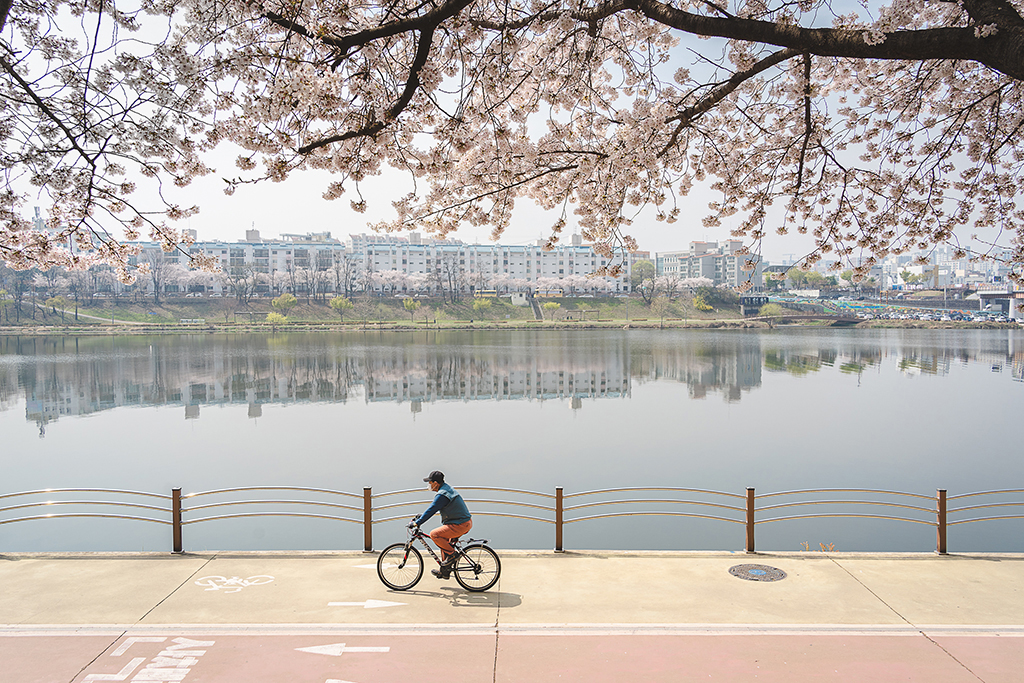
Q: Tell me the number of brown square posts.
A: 5